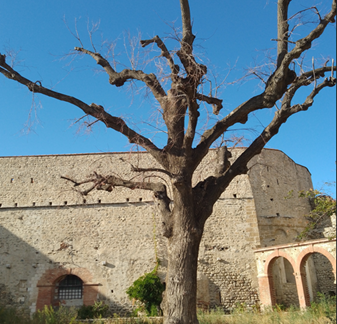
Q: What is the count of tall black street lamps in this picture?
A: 0